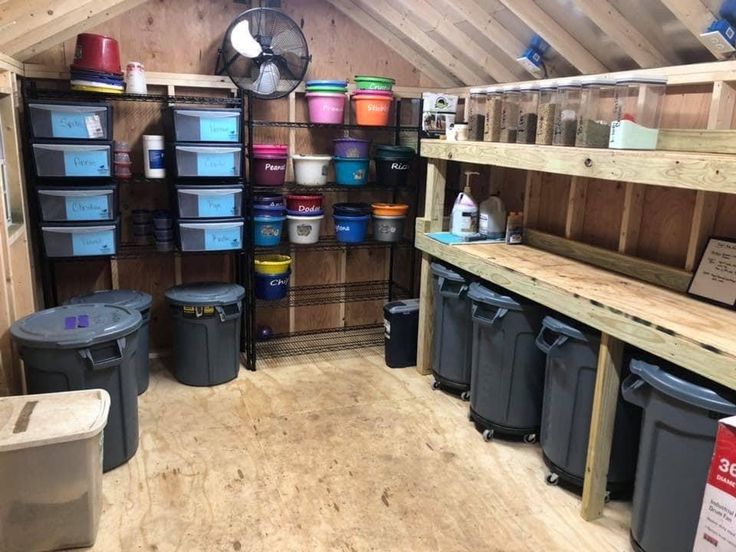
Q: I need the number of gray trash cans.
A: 7